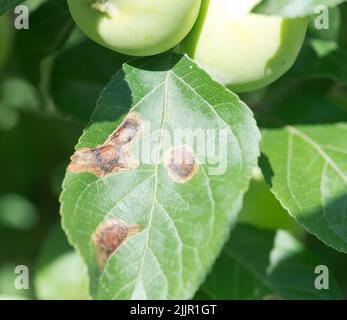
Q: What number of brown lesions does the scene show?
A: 3